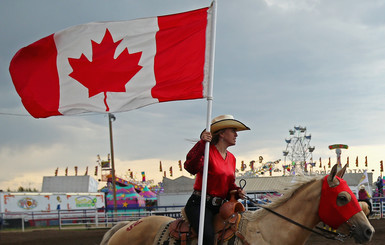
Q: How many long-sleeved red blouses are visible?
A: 1